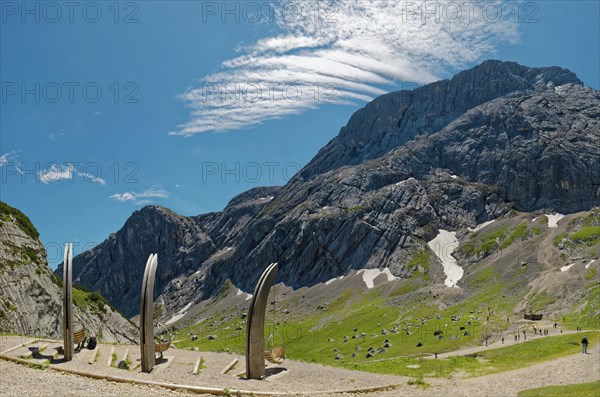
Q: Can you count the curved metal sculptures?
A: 3